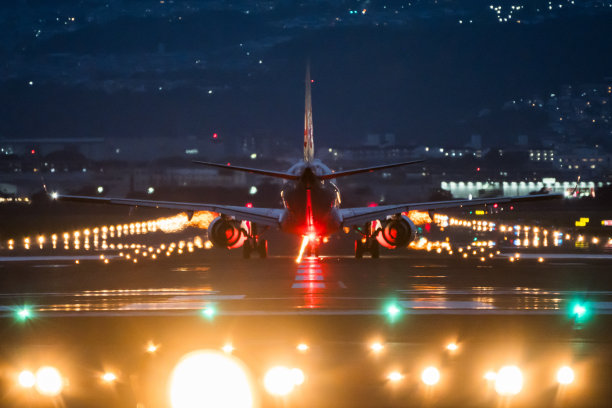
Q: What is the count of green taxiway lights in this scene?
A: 4